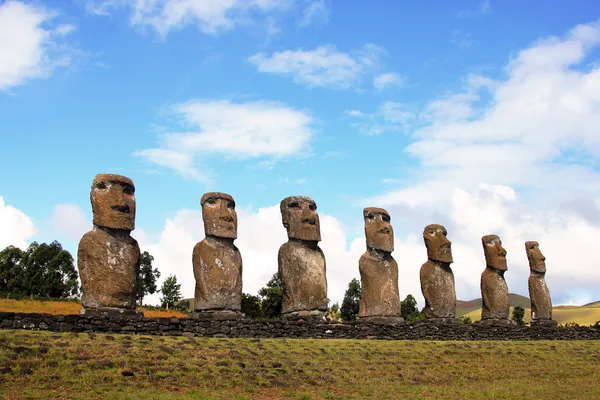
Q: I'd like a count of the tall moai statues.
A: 7